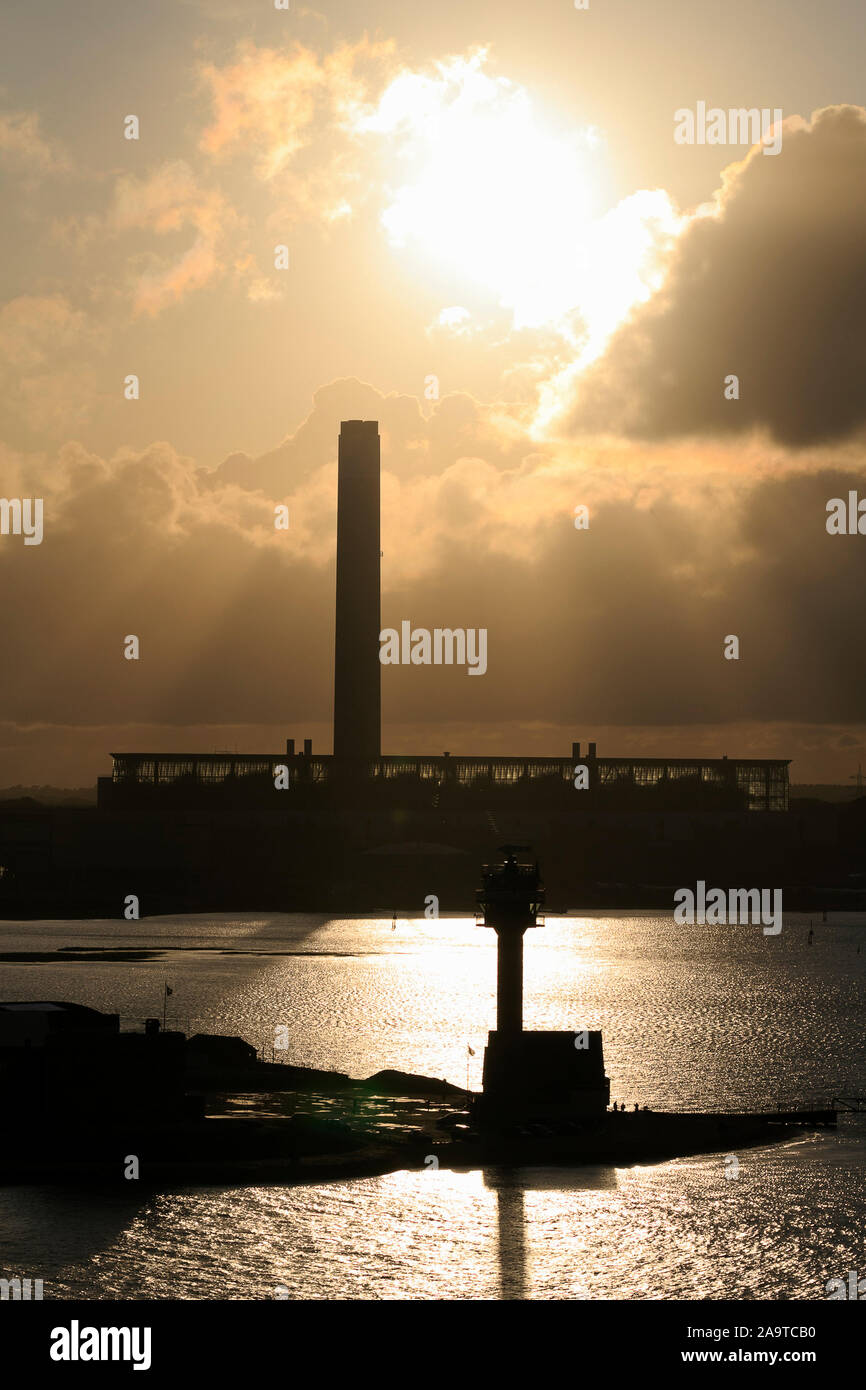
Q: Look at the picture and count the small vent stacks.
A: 4